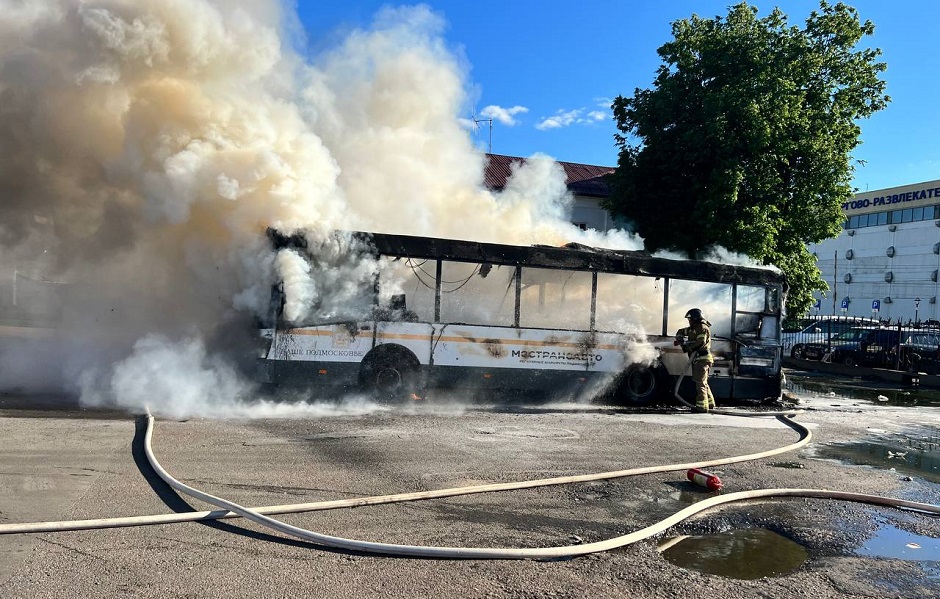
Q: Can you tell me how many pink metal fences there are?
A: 0